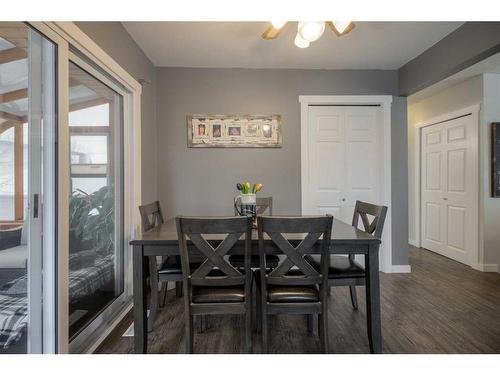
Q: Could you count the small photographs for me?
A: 5